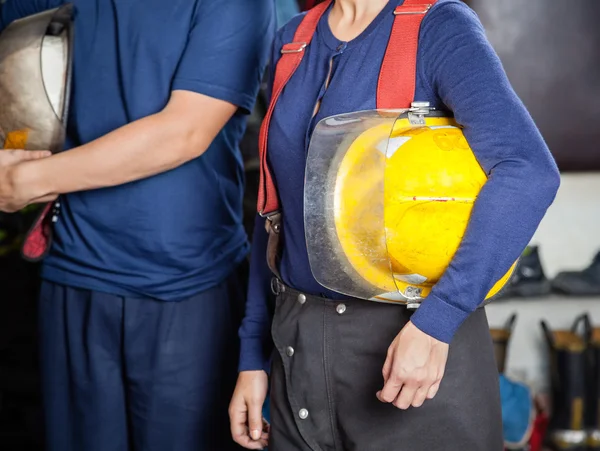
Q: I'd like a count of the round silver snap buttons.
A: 4